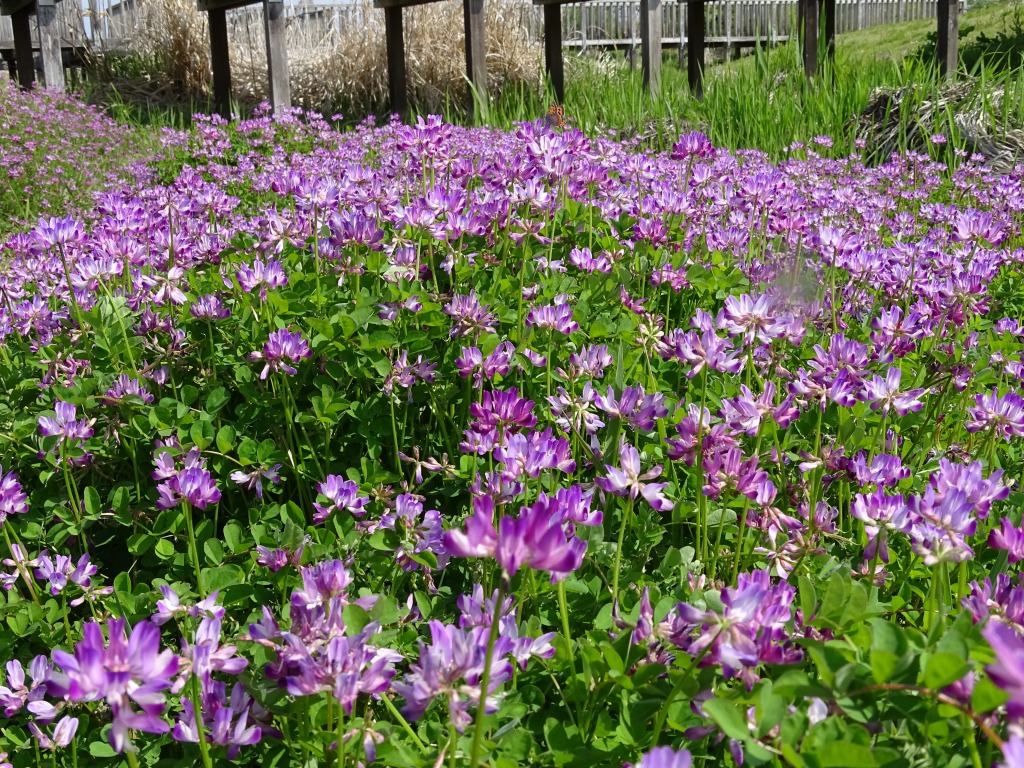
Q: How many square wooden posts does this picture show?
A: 12